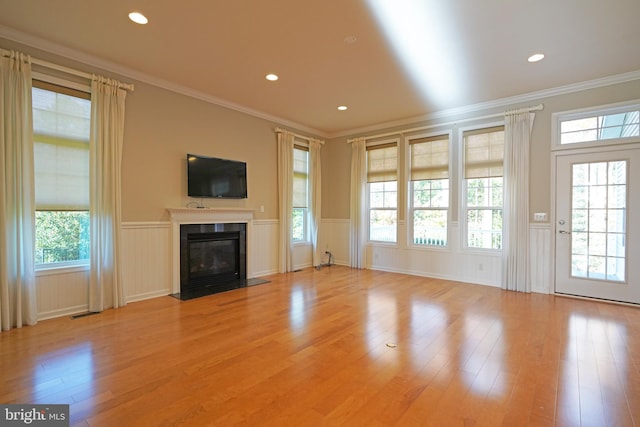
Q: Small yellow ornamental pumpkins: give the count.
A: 0